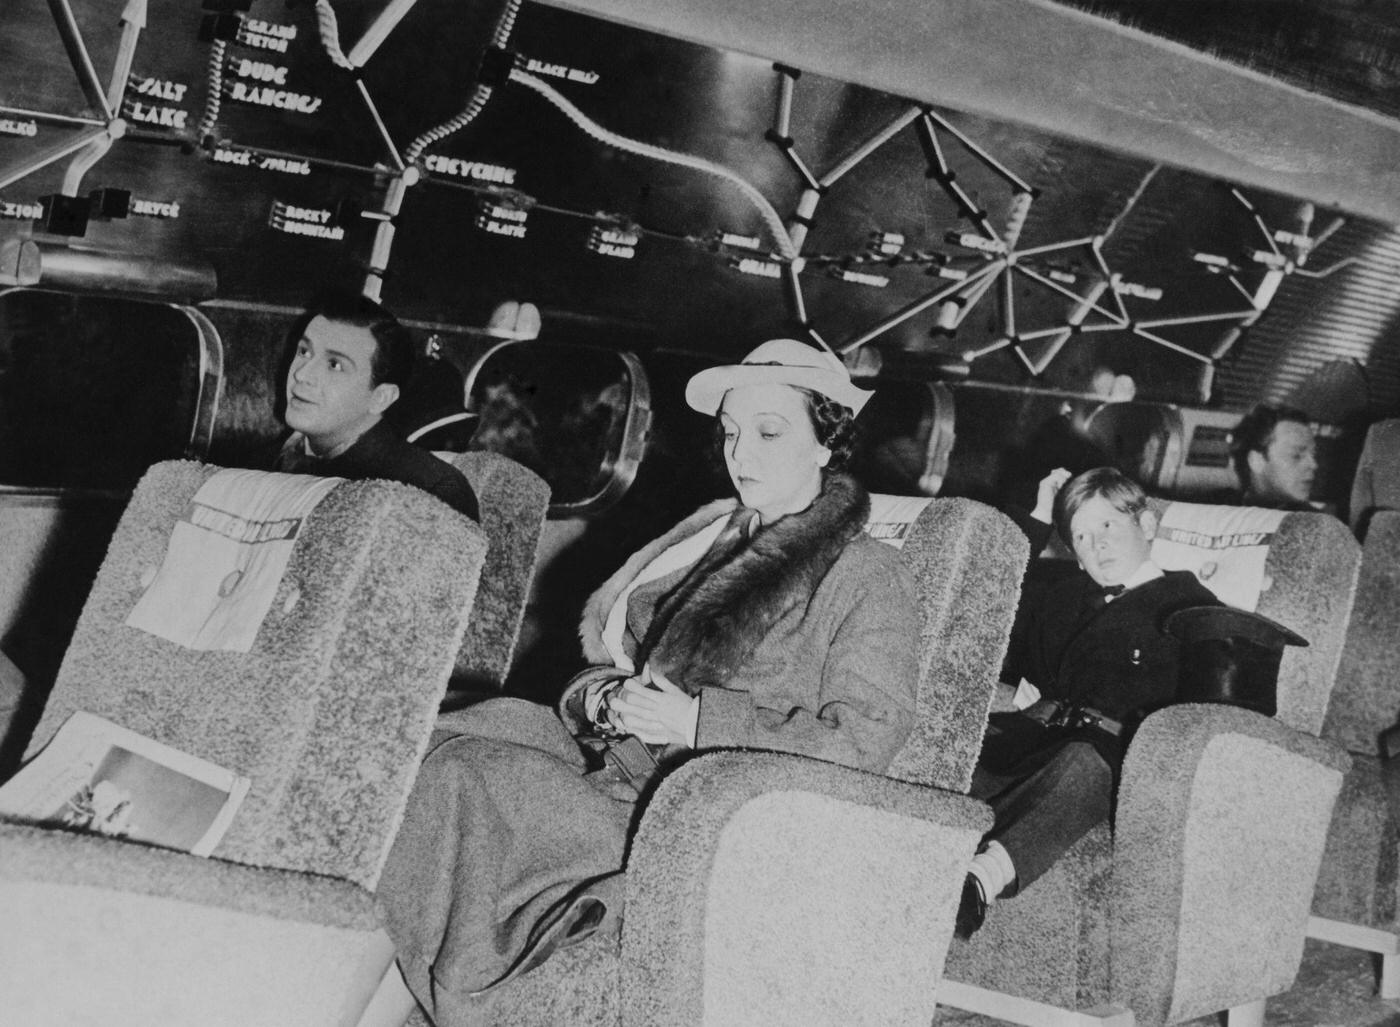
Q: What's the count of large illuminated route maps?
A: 1